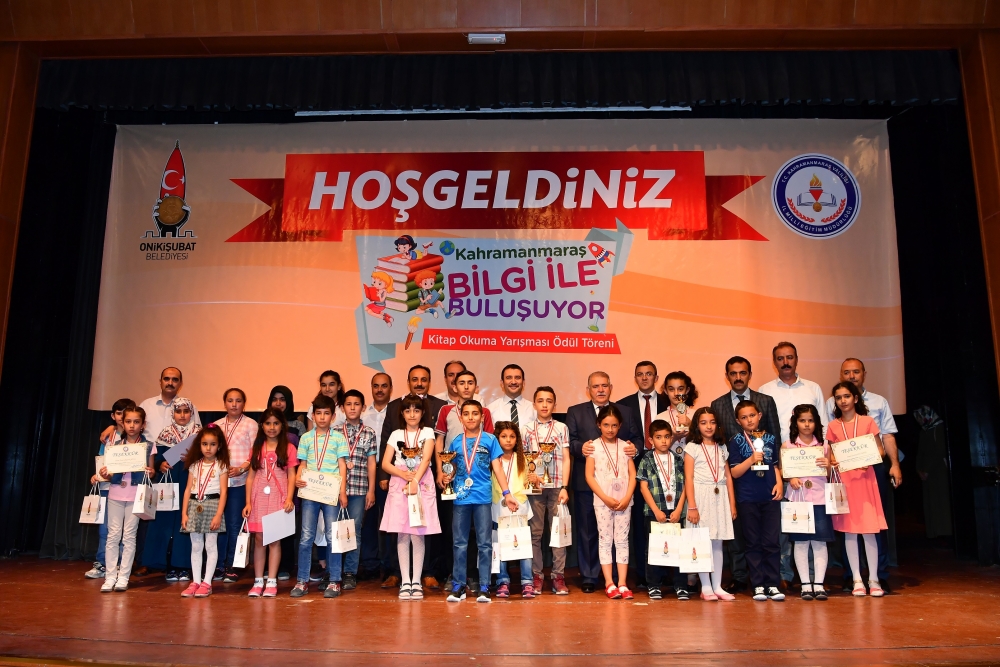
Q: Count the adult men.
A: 10